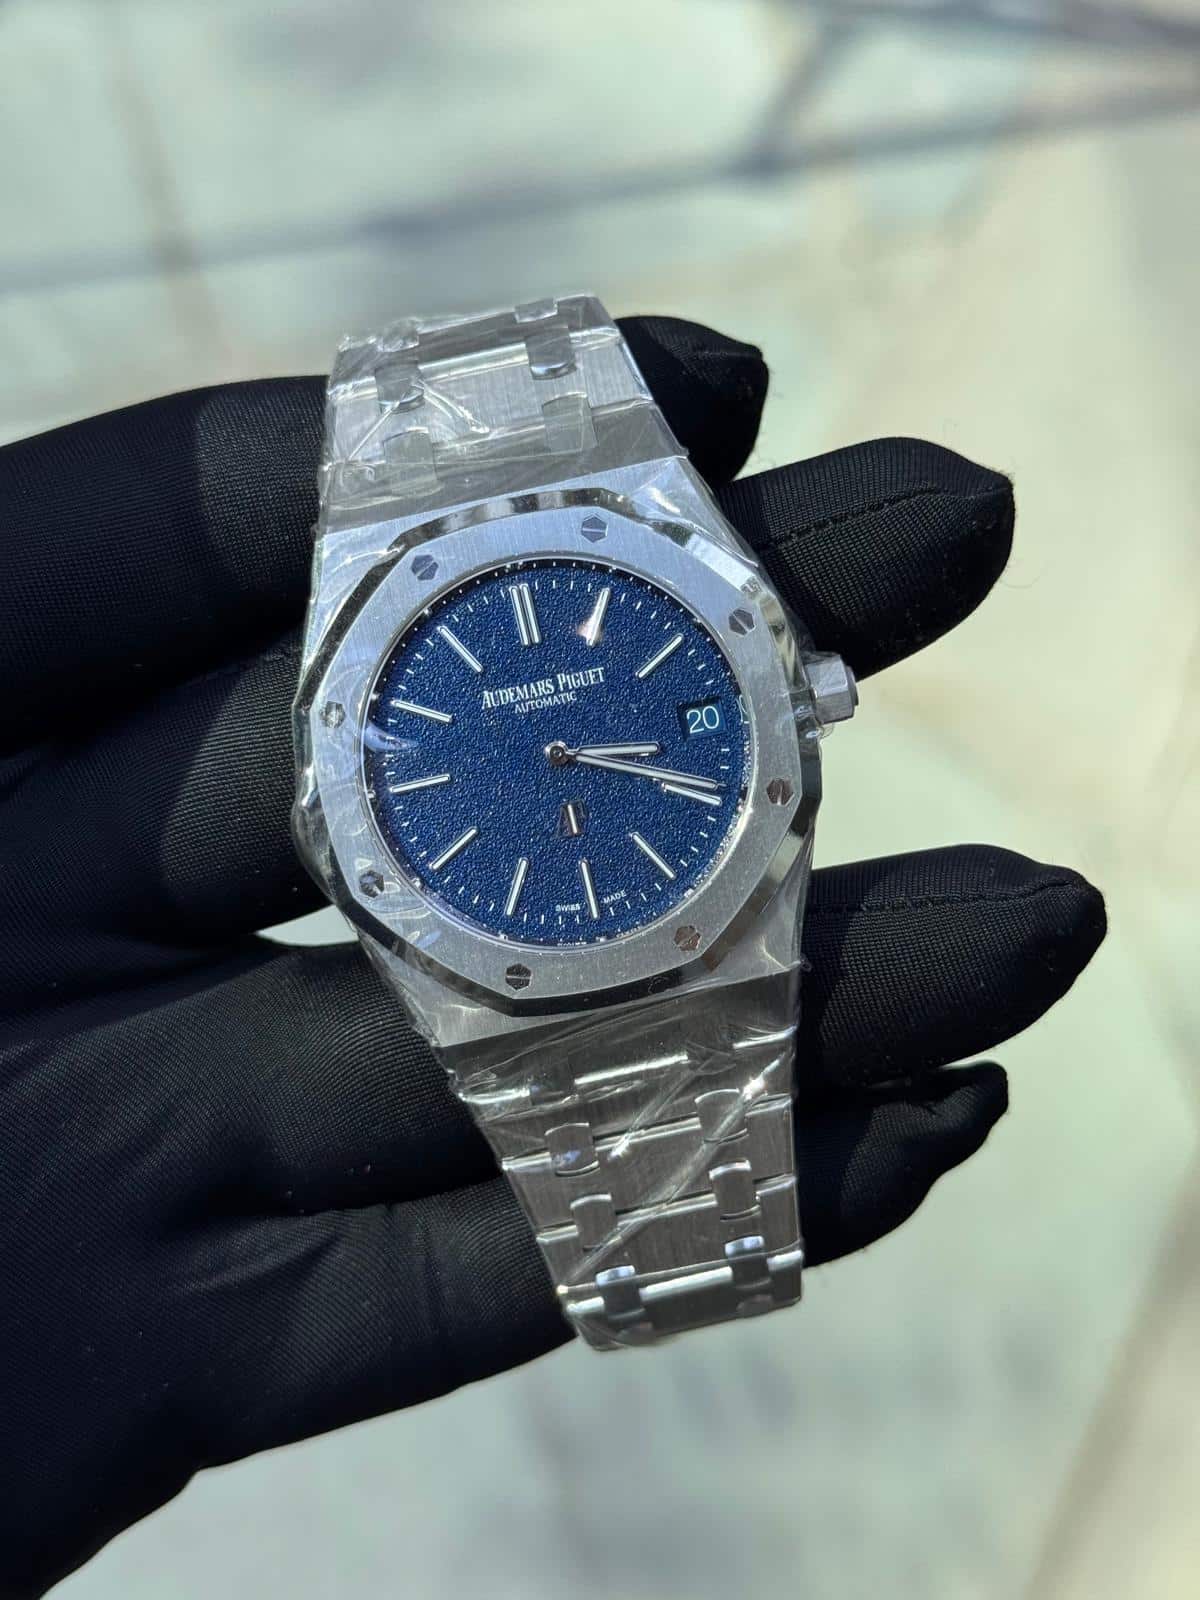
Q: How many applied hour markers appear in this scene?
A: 11